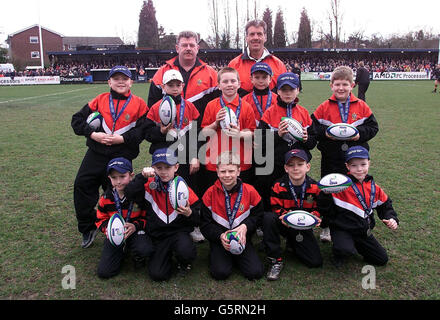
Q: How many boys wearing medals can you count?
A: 11